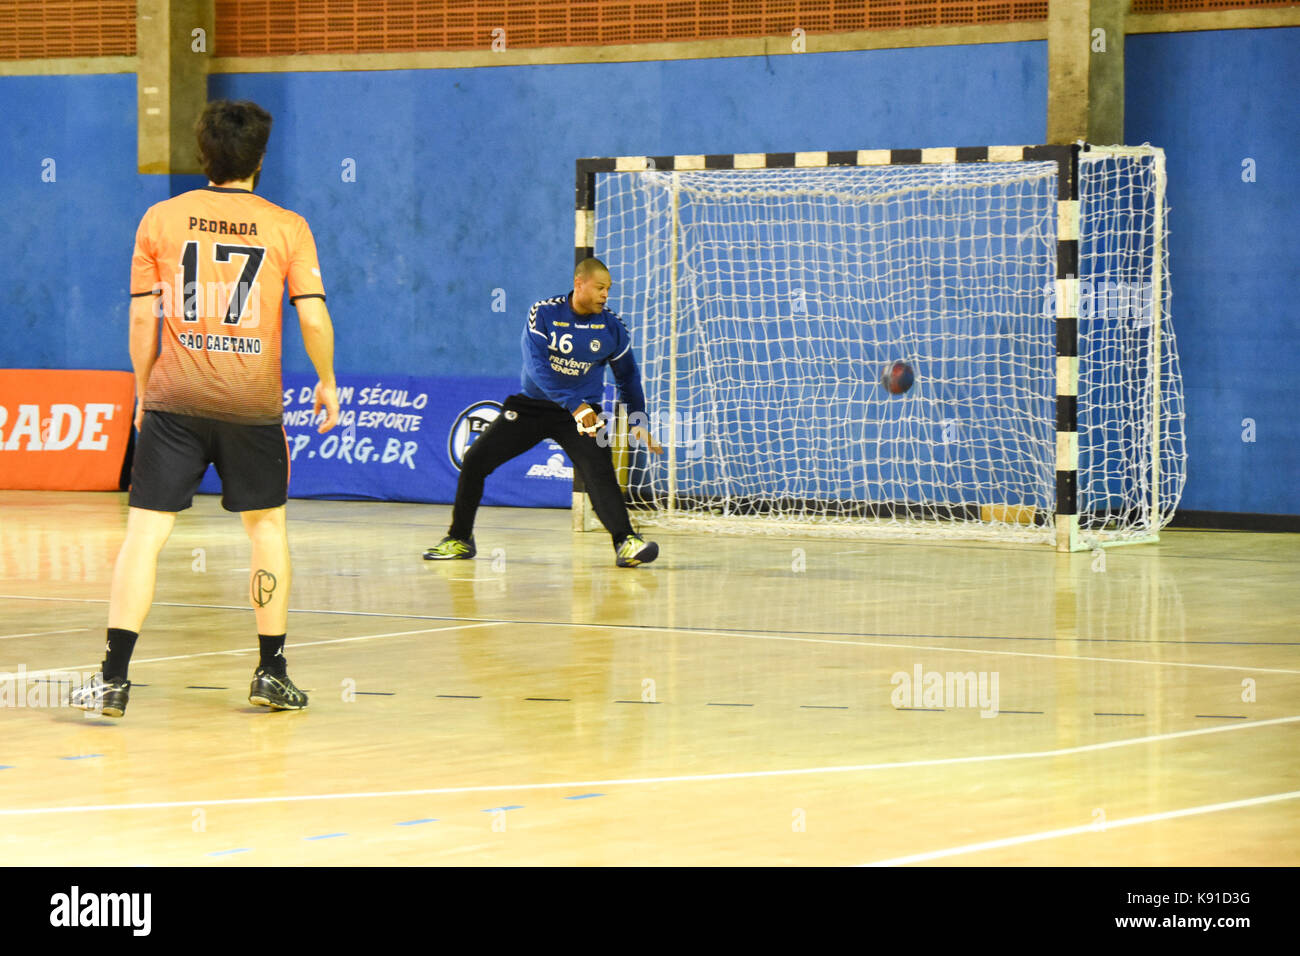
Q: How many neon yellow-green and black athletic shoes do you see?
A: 2